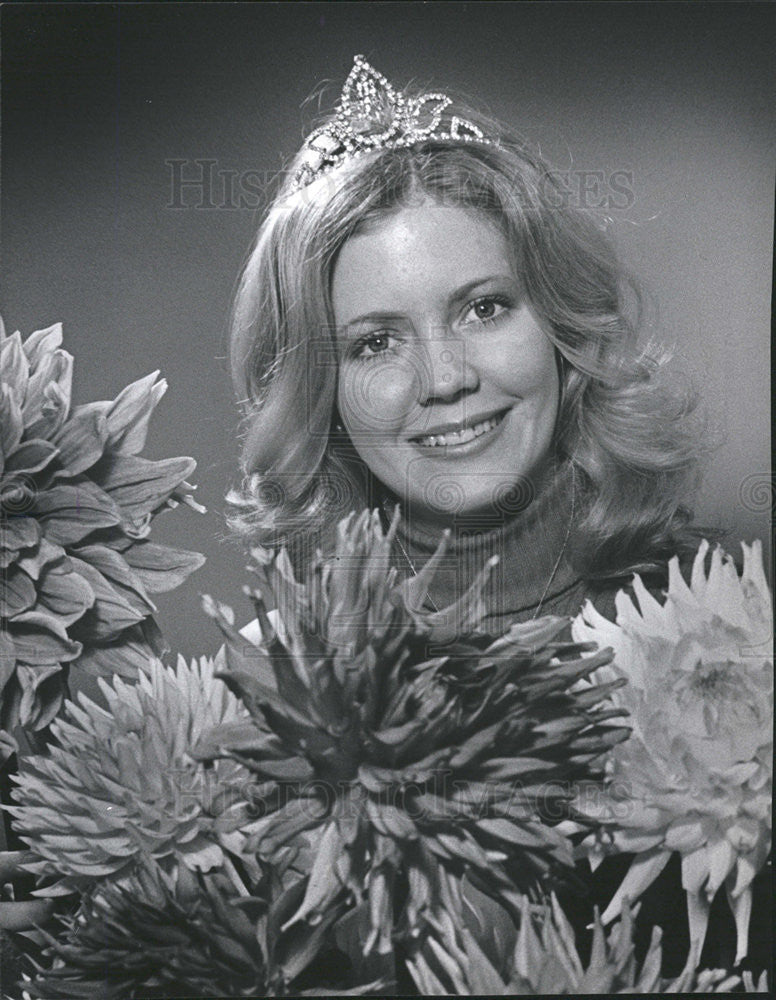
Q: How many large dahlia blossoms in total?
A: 6